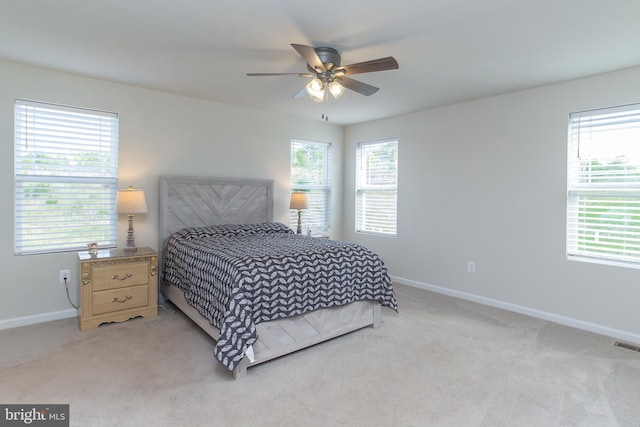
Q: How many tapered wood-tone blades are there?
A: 5